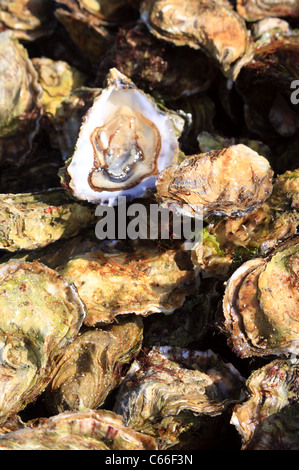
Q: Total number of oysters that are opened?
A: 1